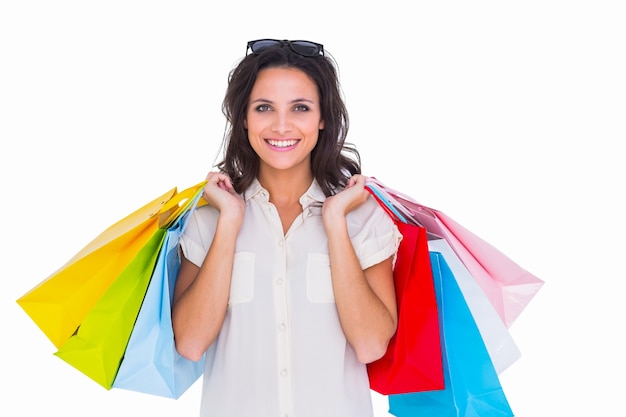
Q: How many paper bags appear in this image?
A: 7